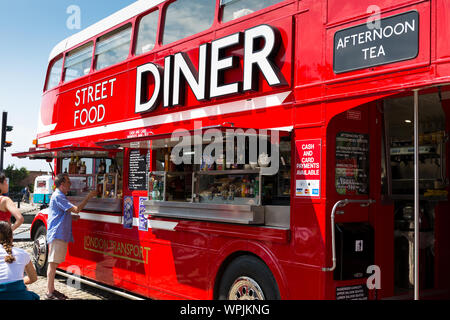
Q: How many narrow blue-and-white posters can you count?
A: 2